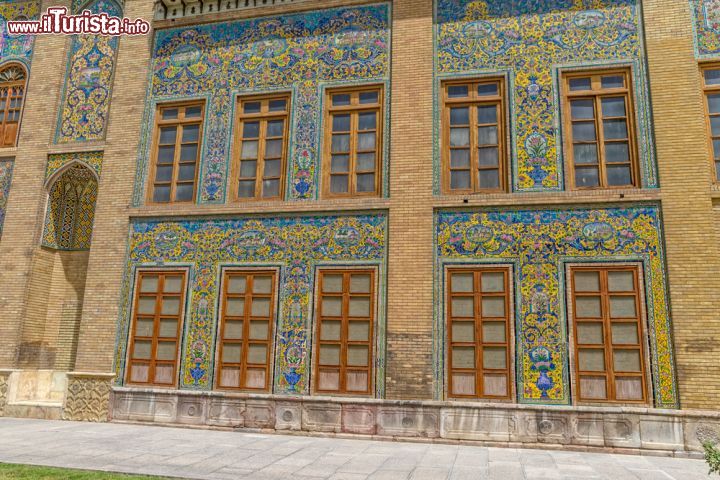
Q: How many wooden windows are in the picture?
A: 12